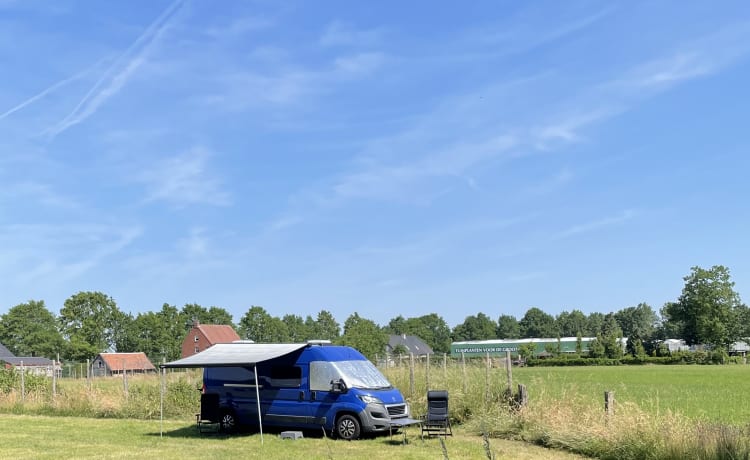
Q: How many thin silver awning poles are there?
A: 2